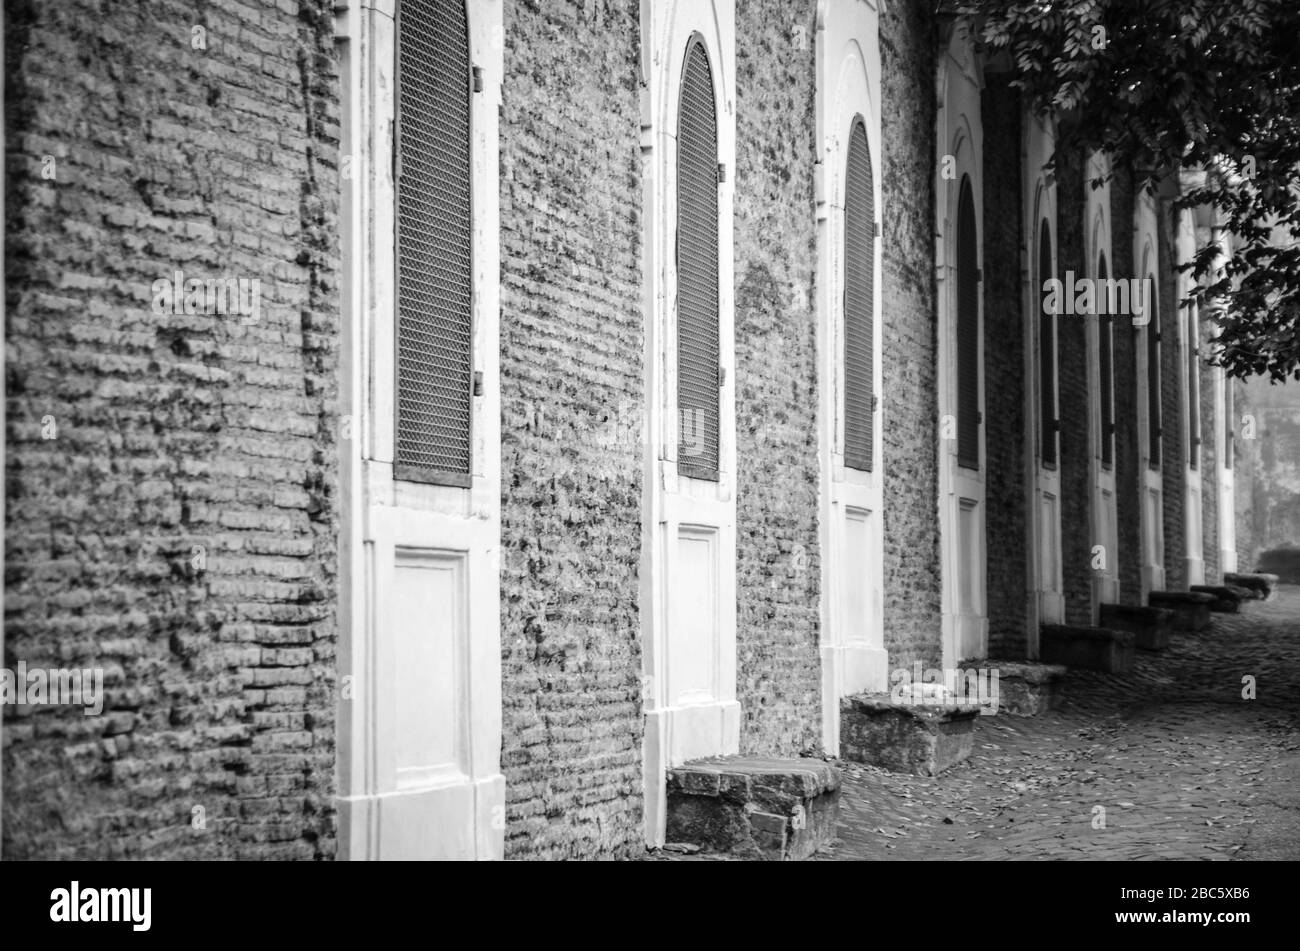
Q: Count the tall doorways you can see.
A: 9